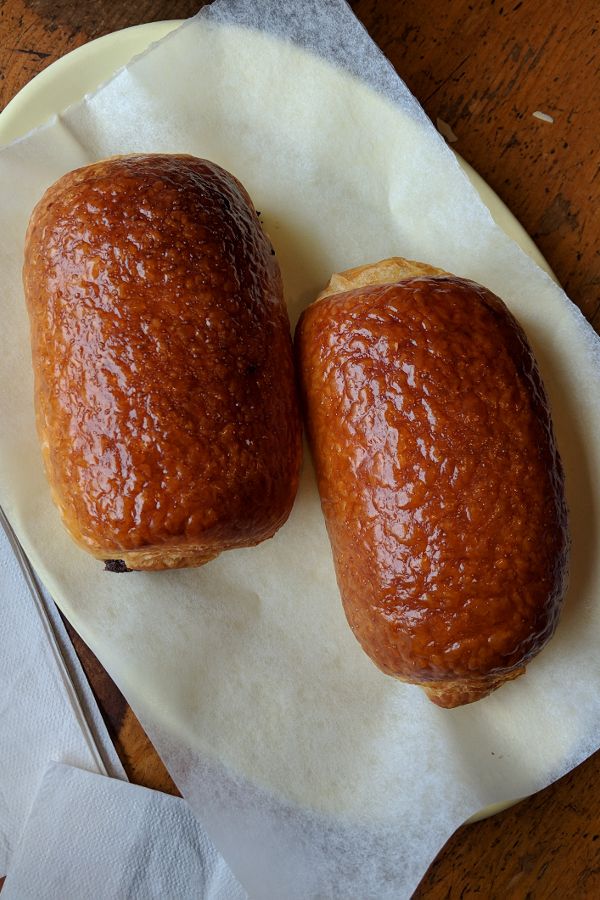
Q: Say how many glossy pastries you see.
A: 2